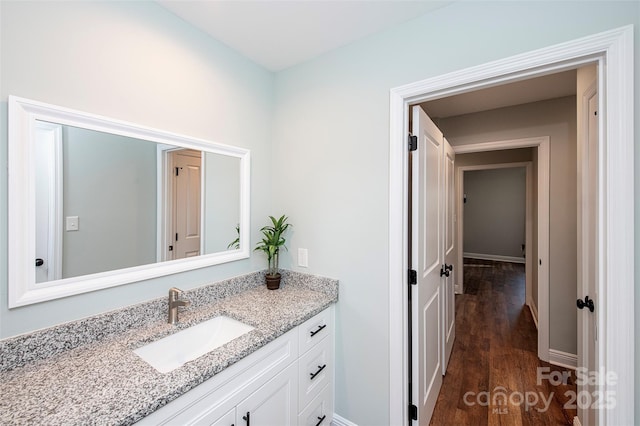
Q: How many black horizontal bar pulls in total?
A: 3